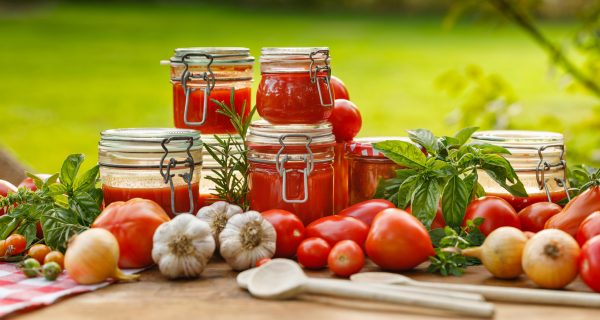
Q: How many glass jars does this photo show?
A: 7